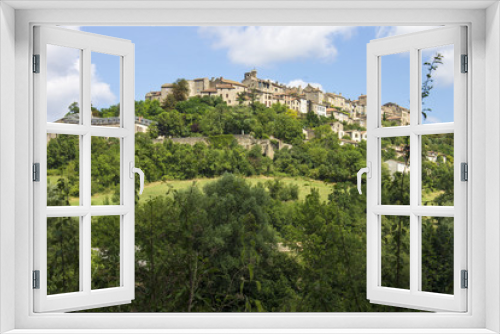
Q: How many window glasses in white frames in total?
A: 12